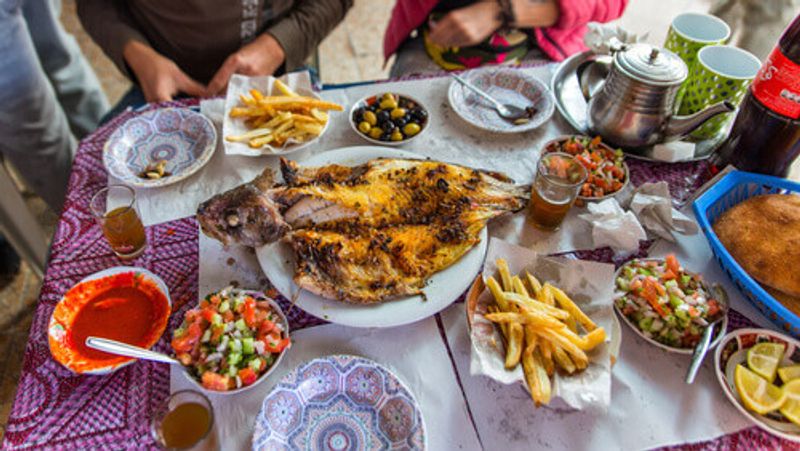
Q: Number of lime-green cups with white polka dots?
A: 2